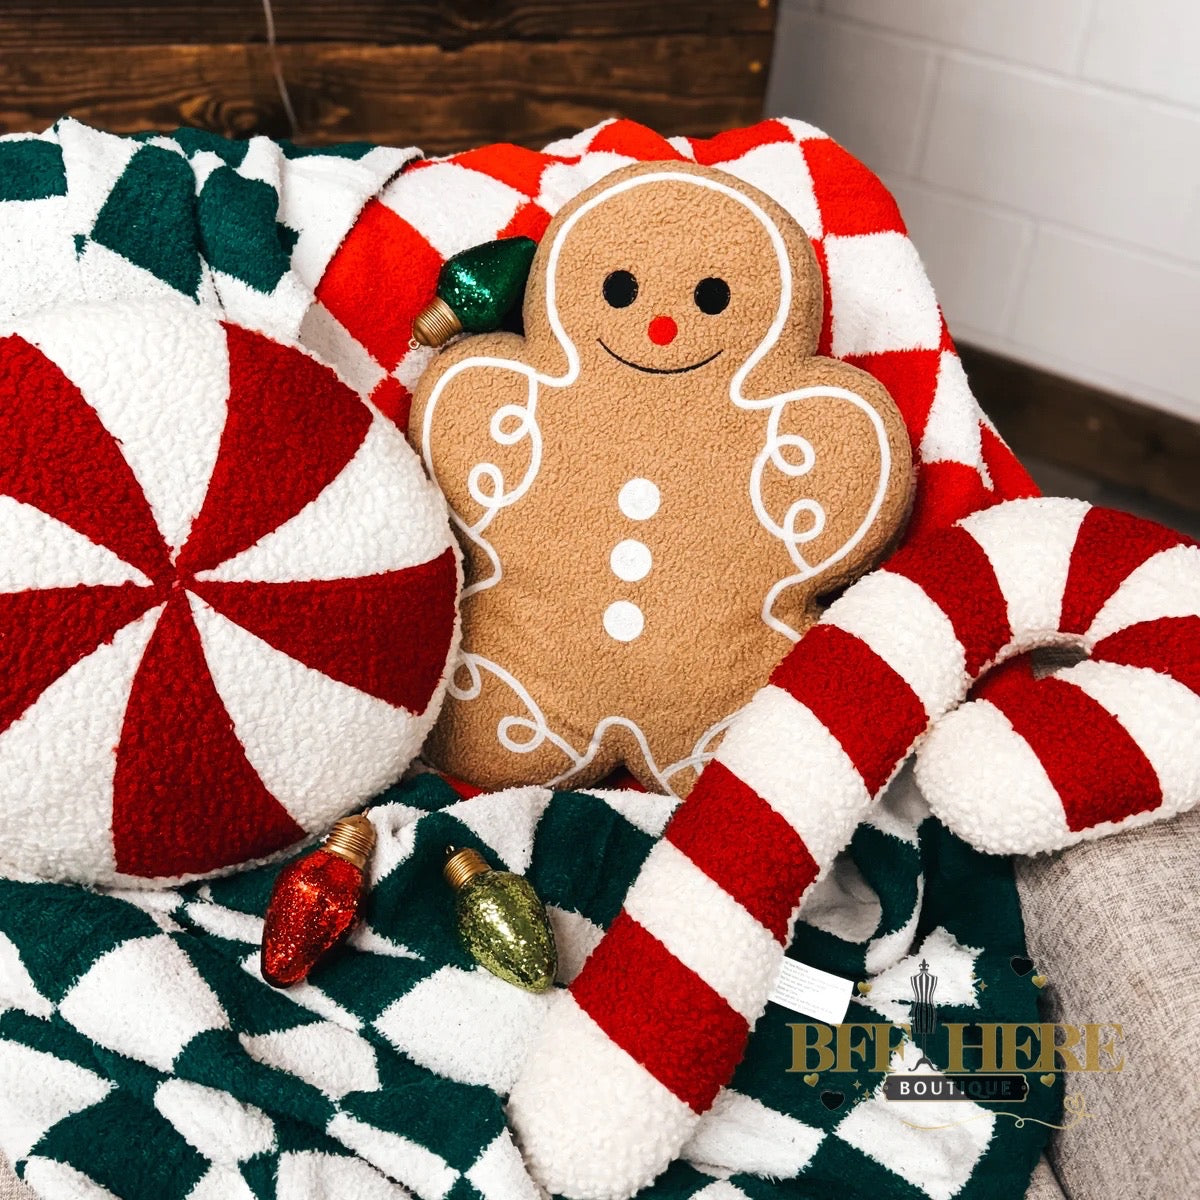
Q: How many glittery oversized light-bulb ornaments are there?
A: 3